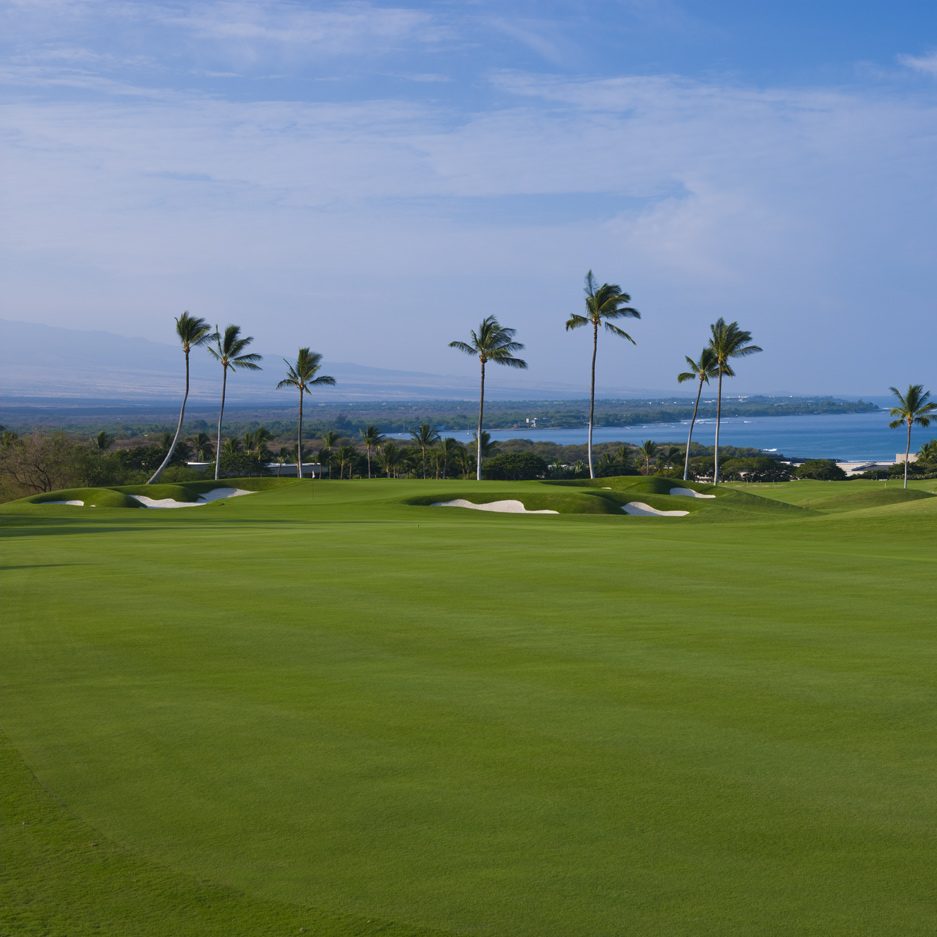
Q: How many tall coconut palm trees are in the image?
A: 8